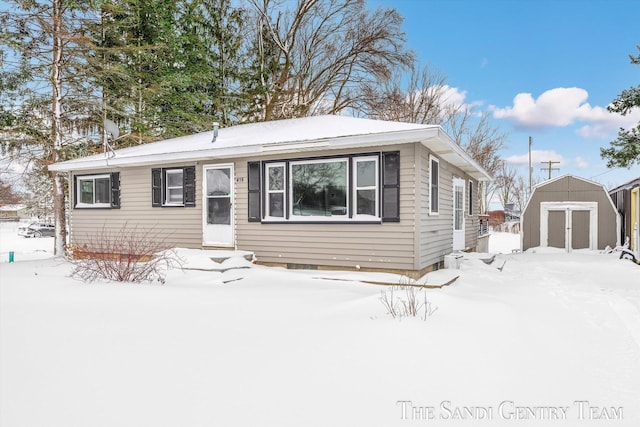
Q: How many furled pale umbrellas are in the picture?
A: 0